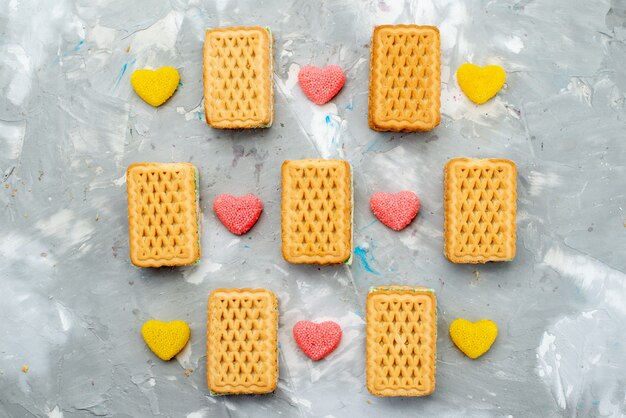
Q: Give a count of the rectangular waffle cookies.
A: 7